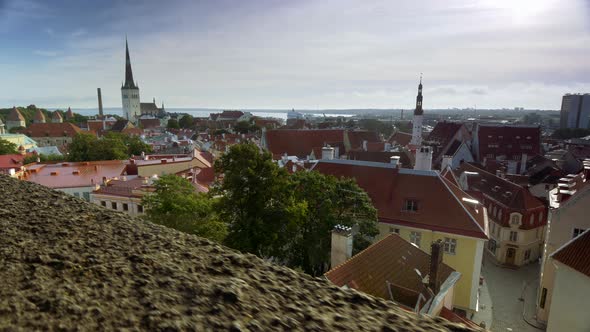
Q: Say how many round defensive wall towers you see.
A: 4